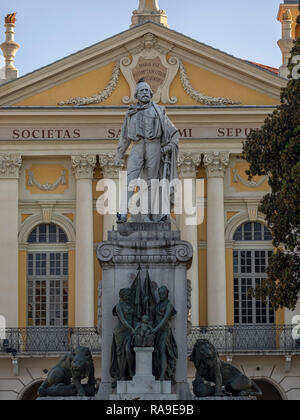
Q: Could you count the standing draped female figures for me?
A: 2